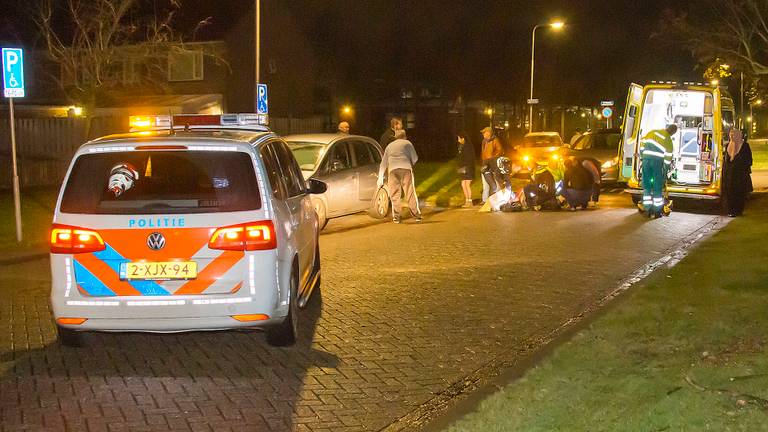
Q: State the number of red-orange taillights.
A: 2